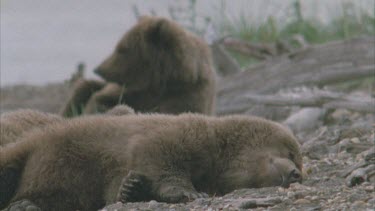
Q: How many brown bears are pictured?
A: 3